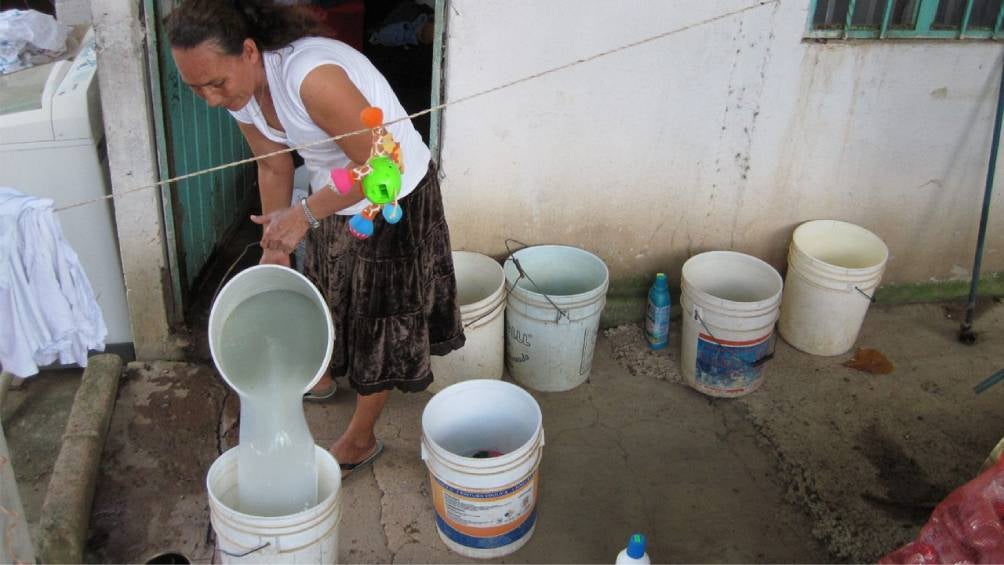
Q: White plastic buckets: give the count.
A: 7